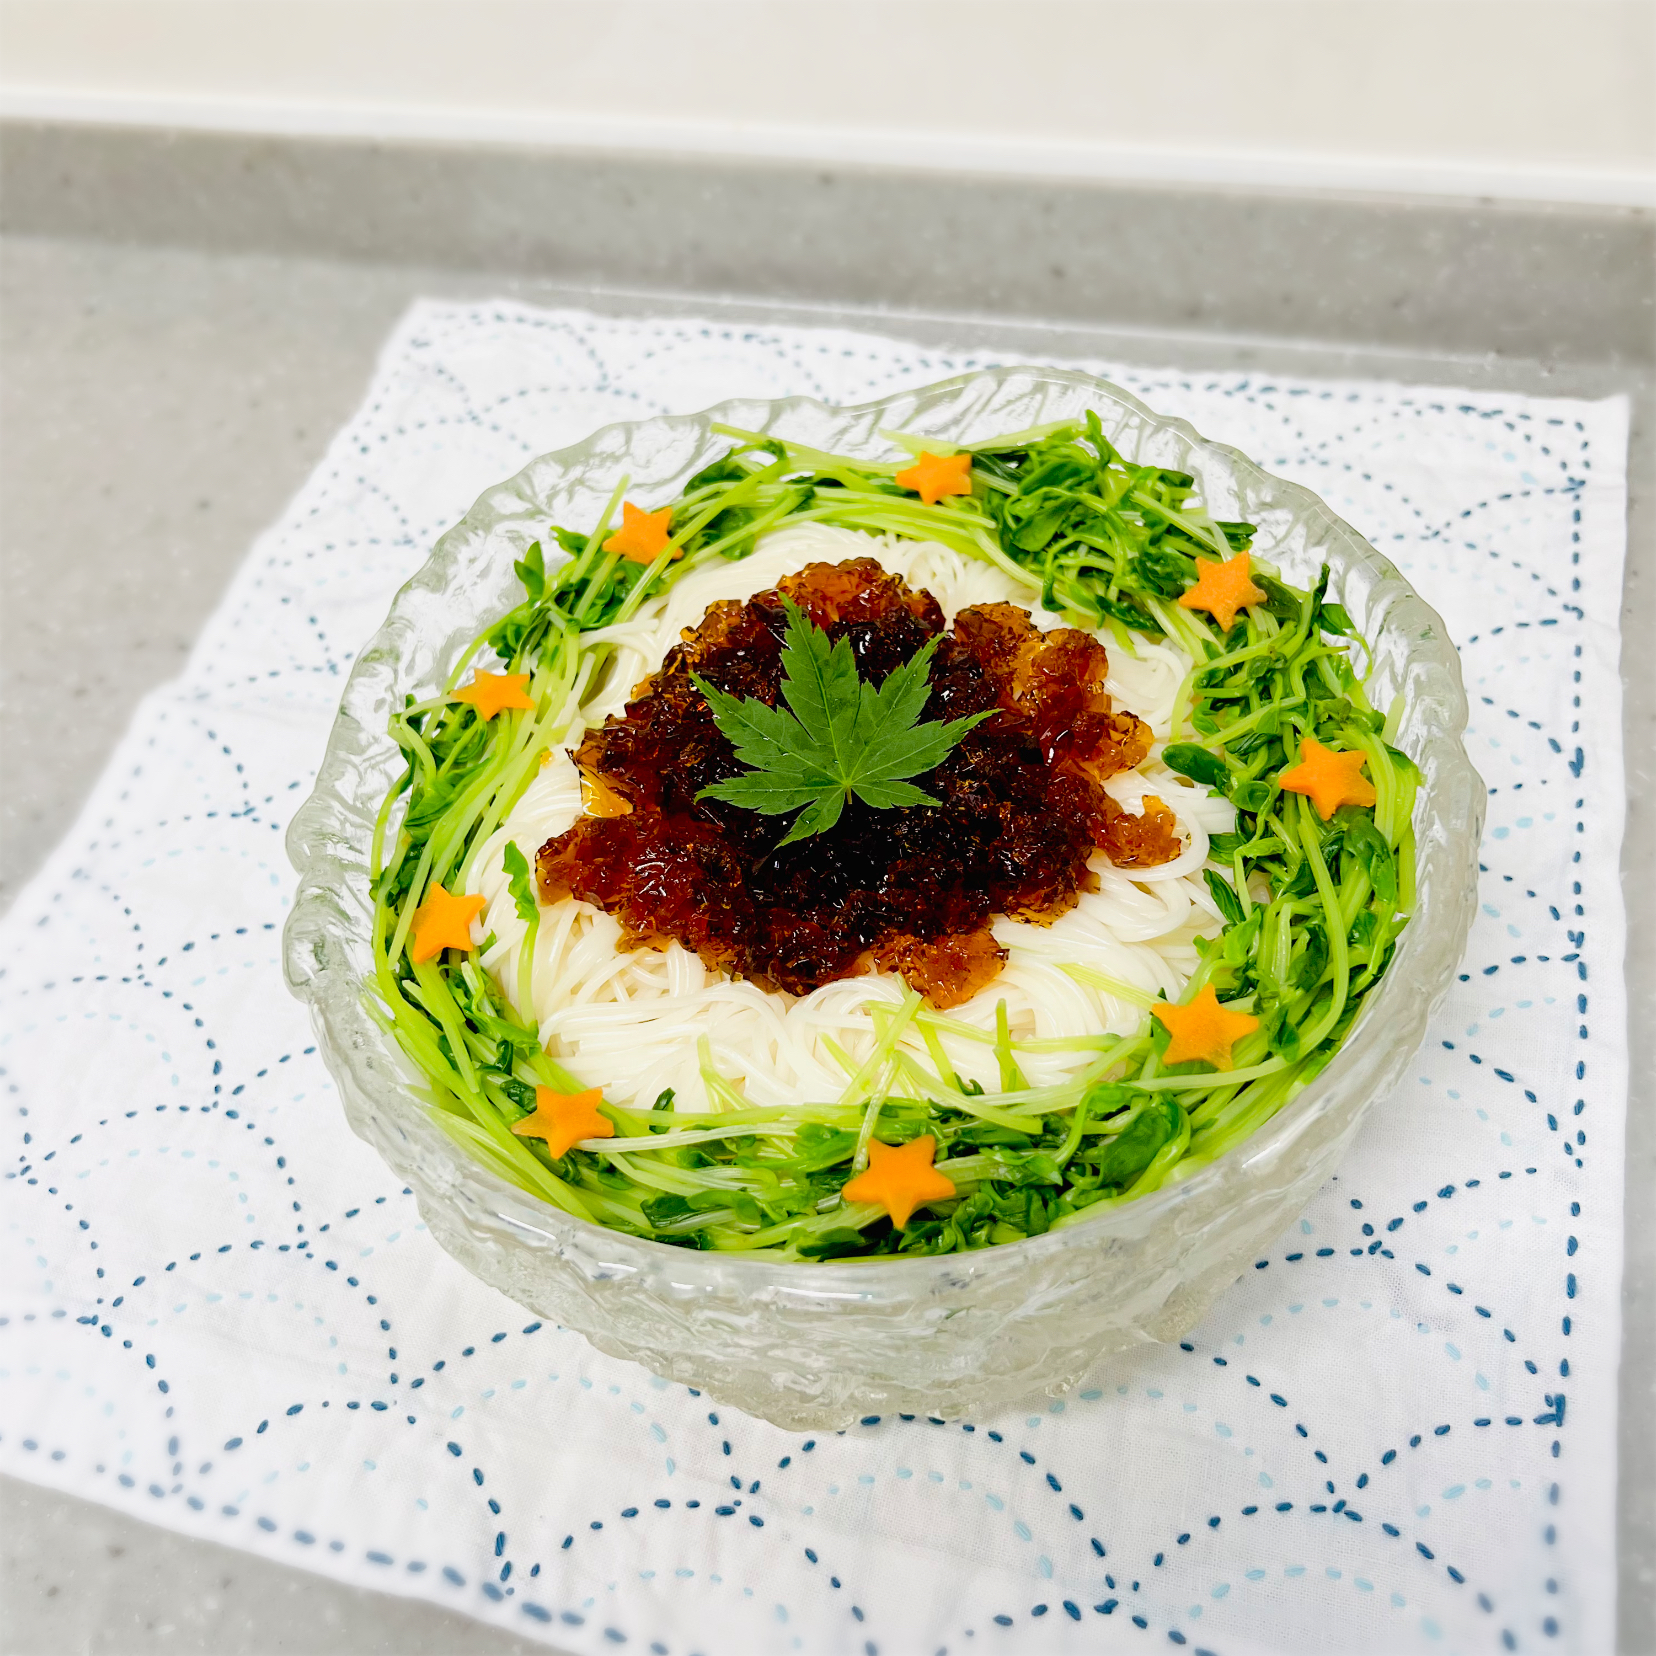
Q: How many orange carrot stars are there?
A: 9